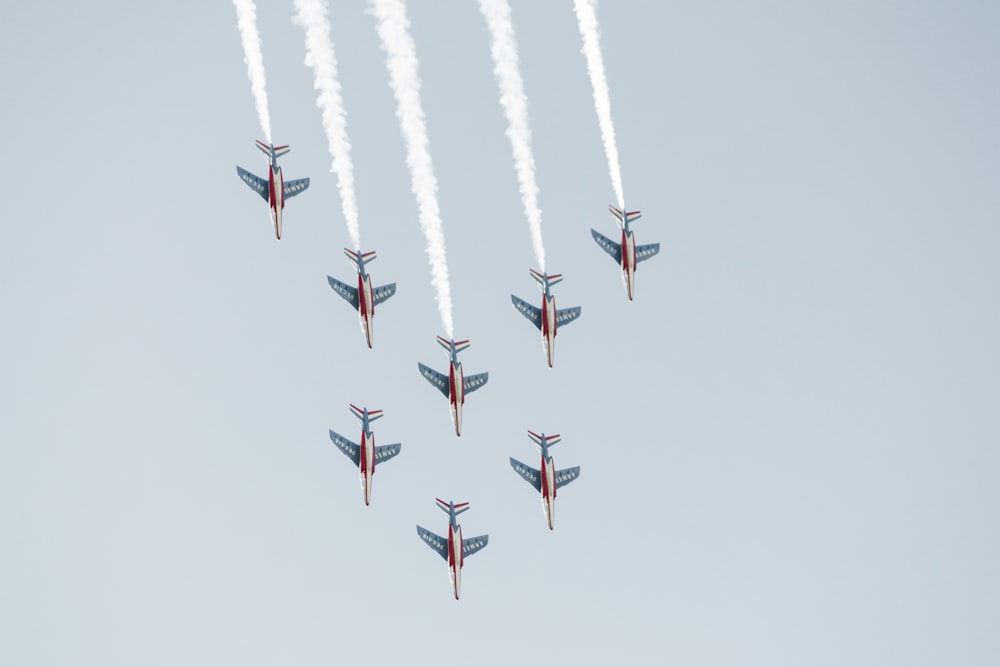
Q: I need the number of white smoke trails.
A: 5